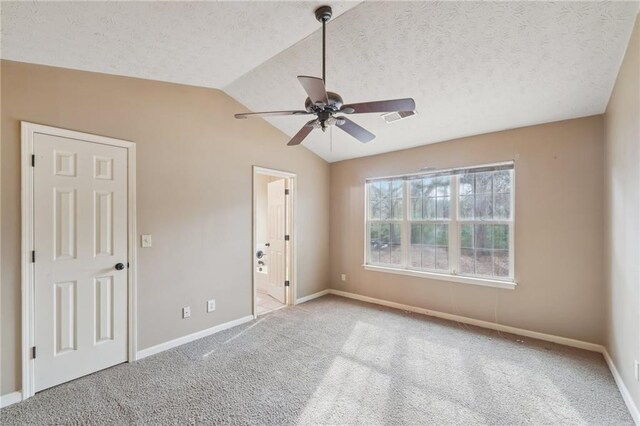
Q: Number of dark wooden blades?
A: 5